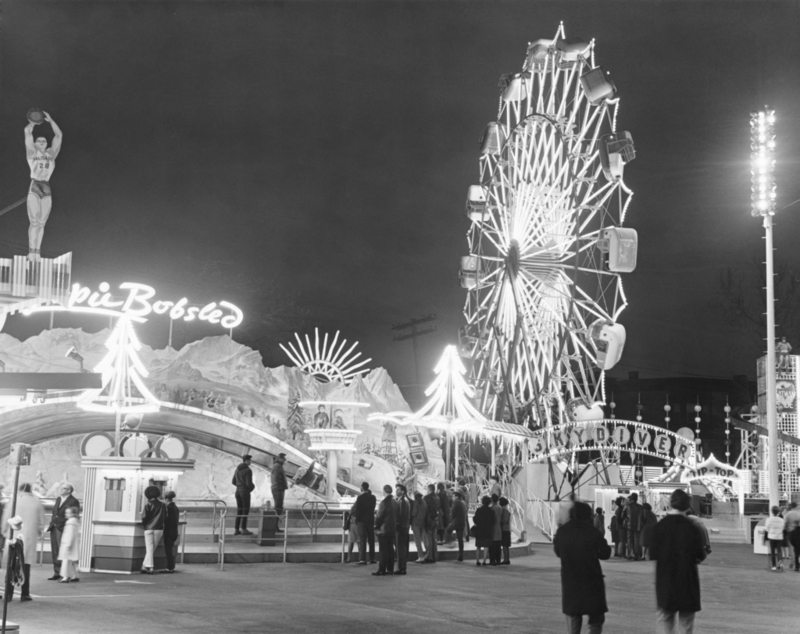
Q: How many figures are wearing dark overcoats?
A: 2